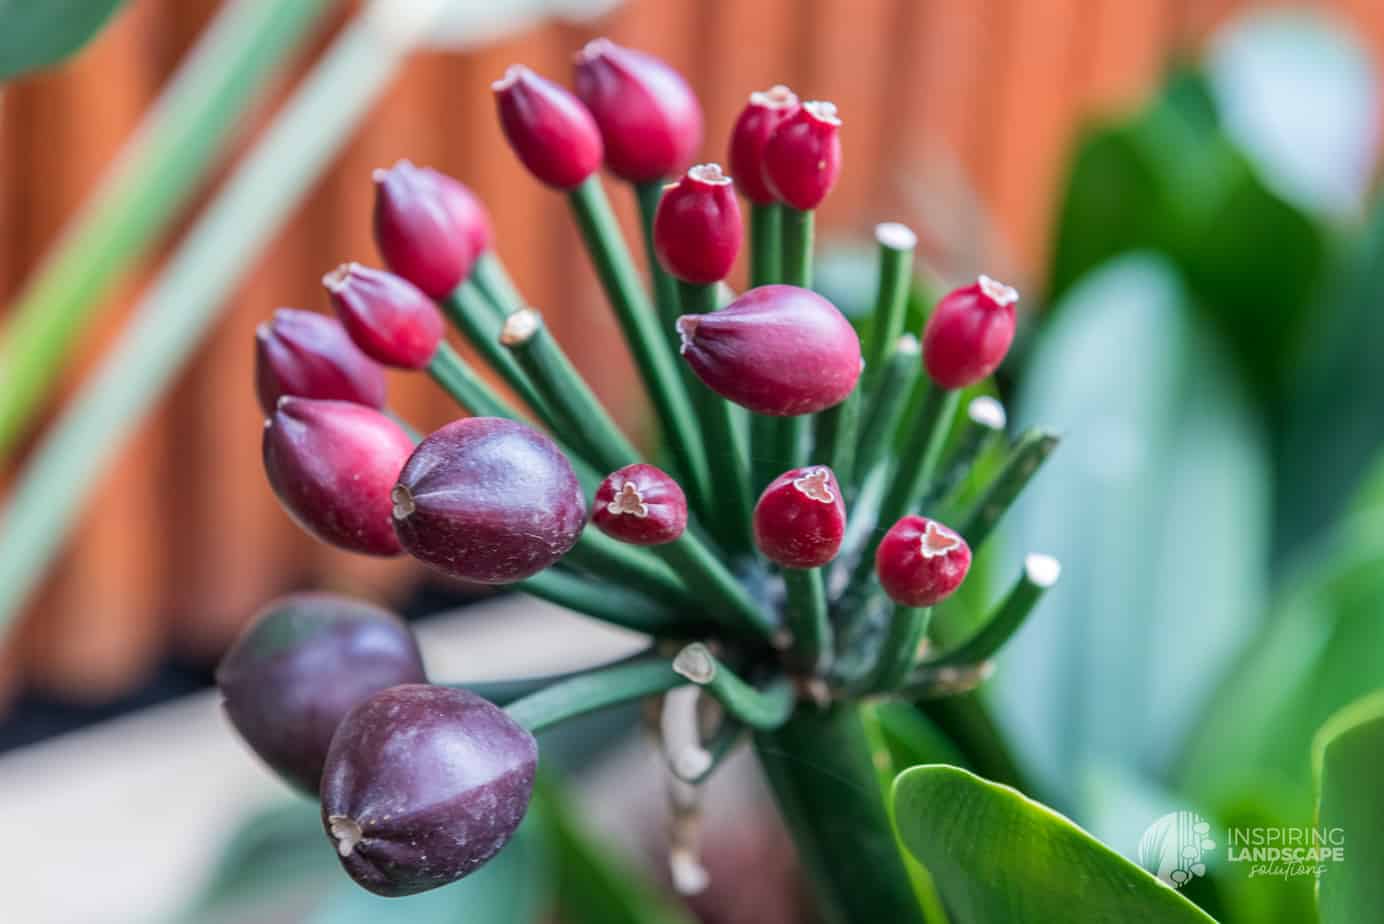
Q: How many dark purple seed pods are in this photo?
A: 3